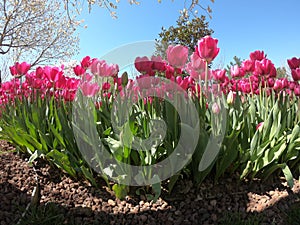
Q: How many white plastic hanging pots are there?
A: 0